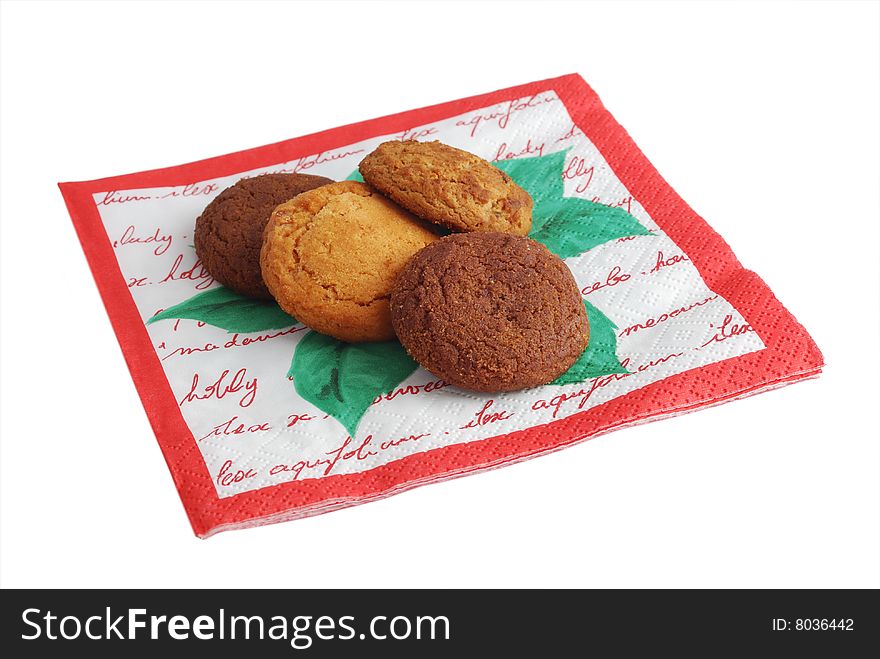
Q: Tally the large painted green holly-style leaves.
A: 5